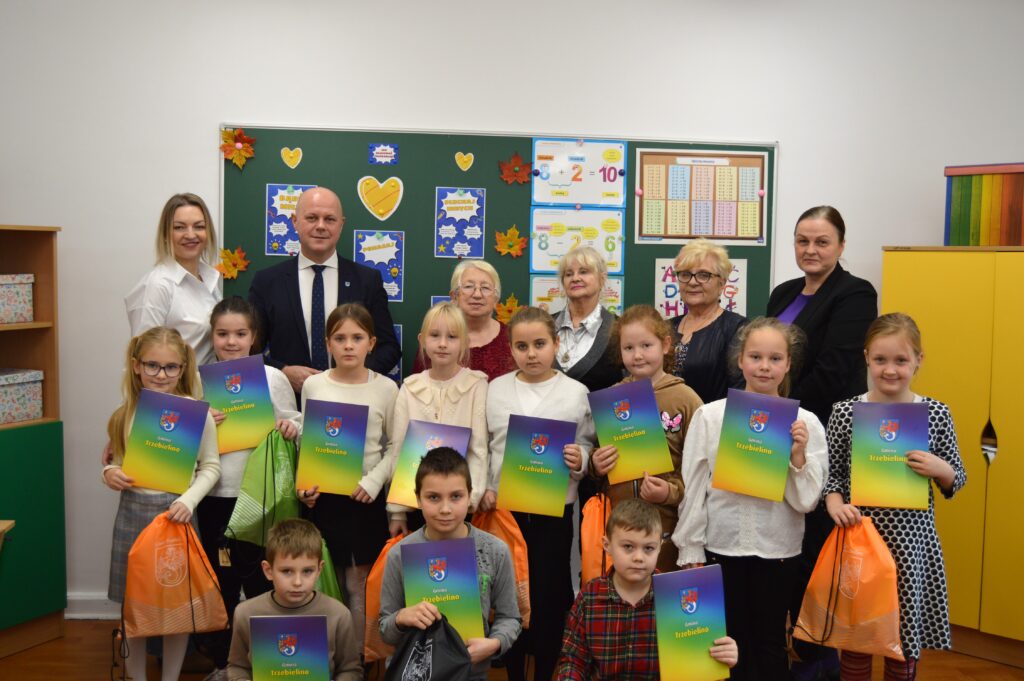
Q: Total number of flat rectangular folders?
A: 11